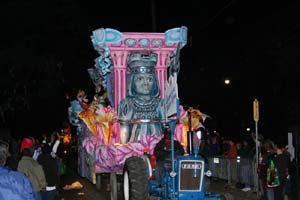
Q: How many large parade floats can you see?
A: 1